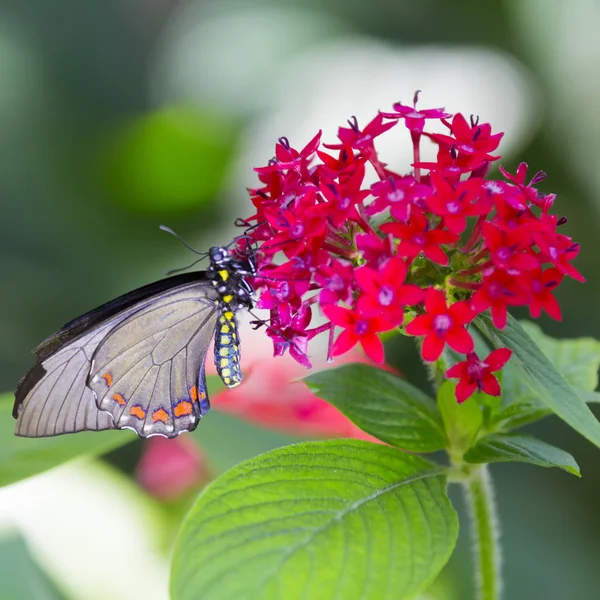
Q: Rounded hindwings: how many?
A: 1